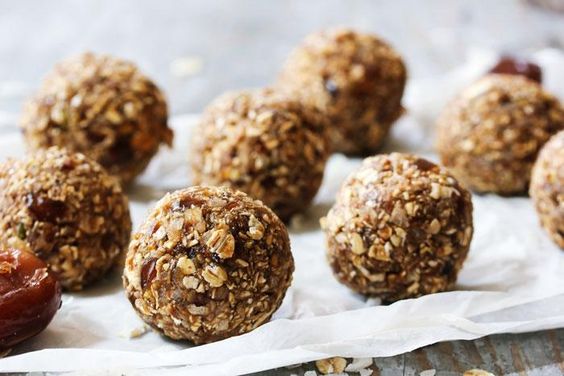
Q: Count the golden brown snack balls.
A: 8